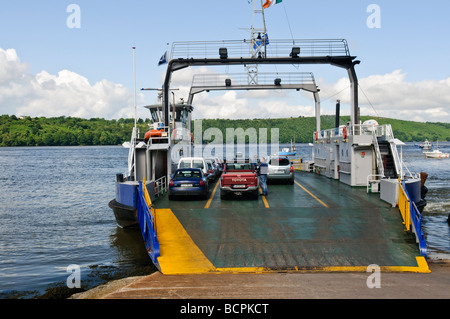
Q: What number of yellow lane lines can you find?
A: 3